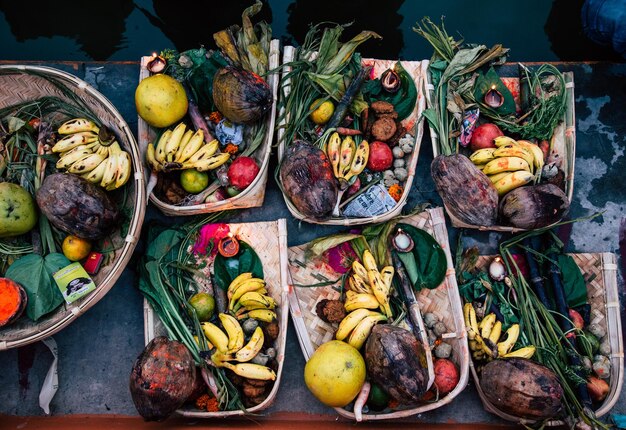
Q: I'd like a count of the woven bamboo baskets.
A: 7